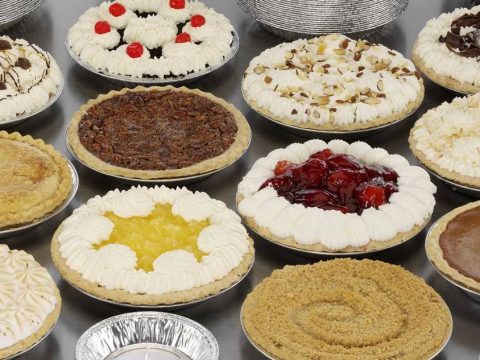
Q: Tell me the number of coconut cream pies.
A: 1